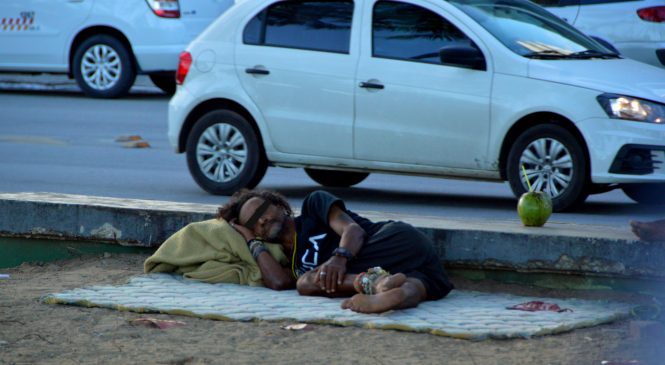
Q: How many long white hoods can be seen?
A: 1